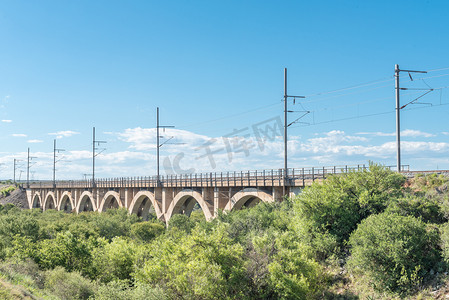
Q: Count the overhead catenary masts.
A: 7